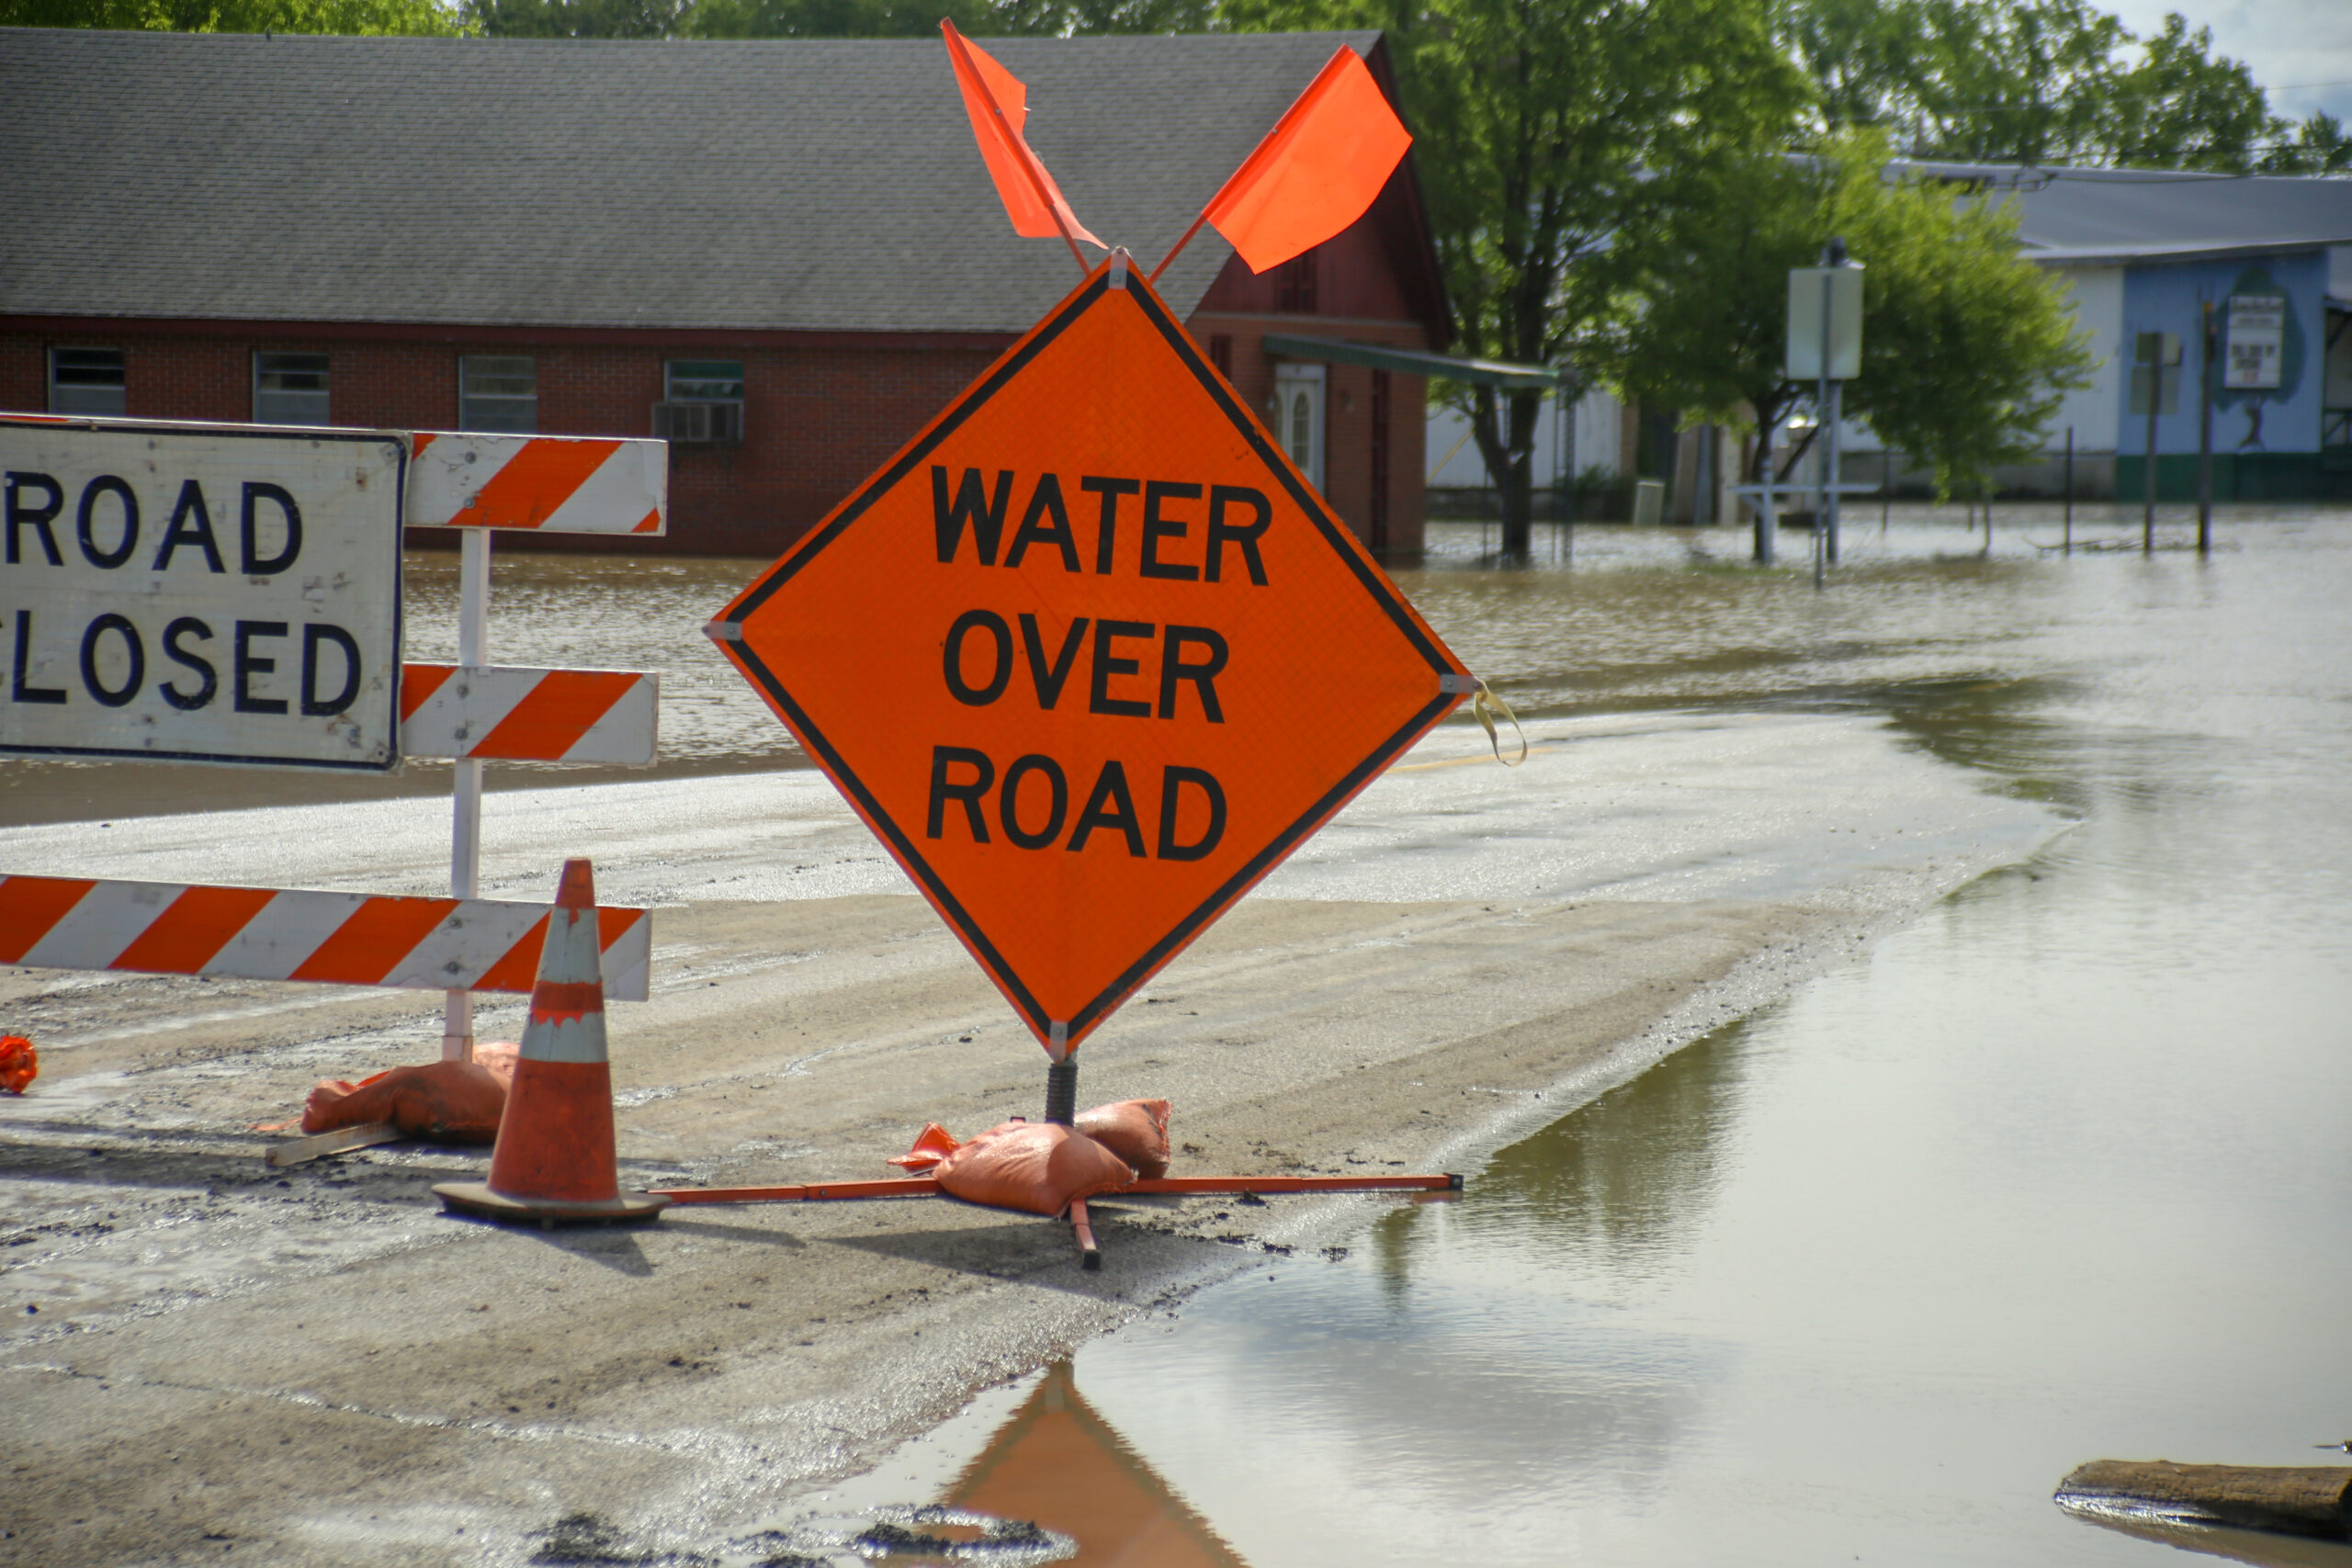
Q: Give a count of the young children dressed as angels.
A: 0